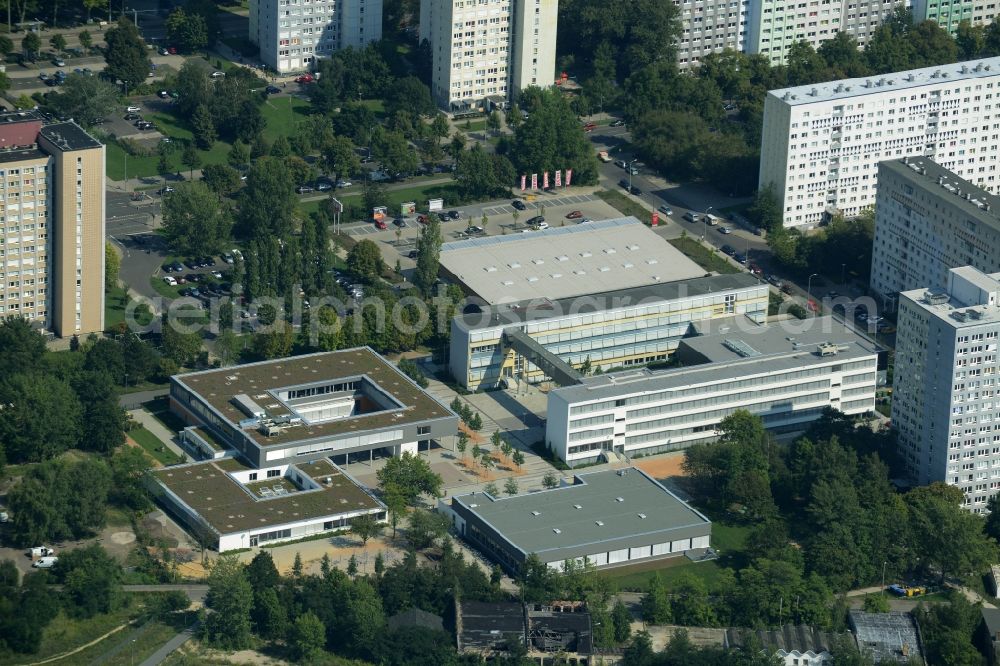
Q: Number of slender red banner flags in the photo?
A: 5